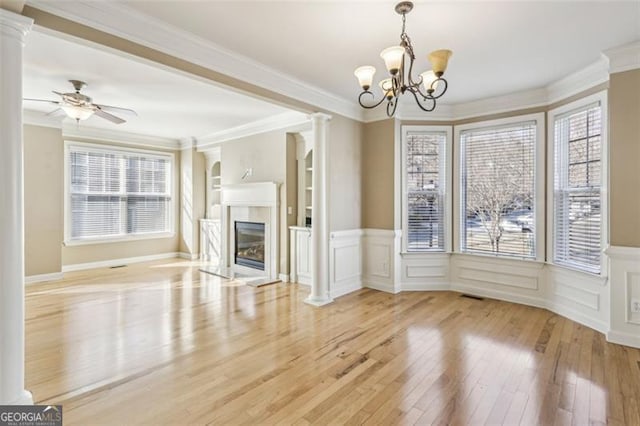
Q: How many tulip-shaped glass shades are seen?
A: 5